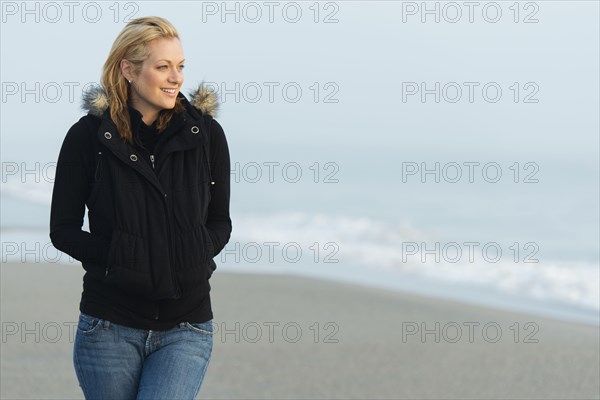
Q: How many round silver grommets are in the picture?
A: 3